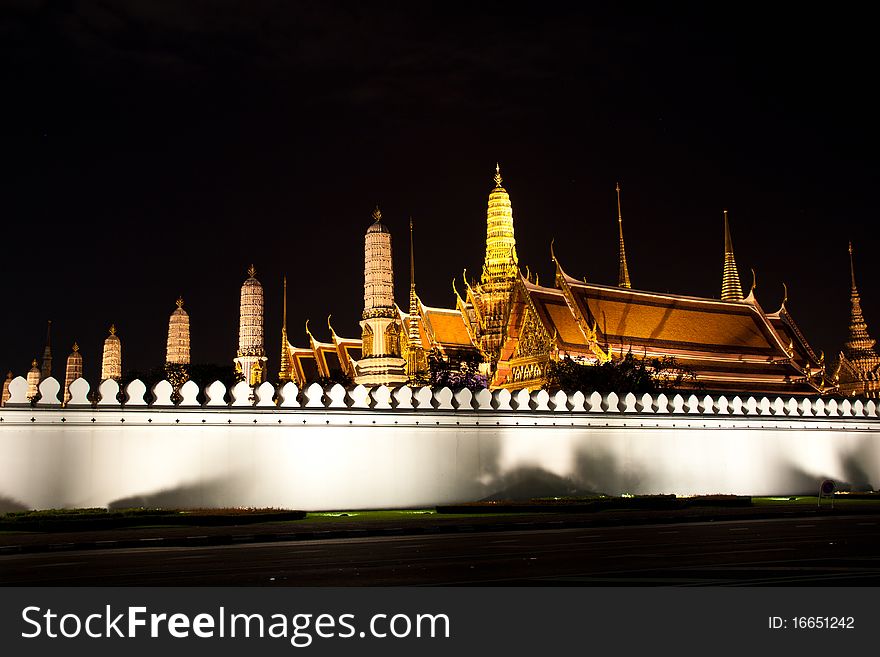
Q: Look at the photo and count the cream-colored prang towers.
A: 7